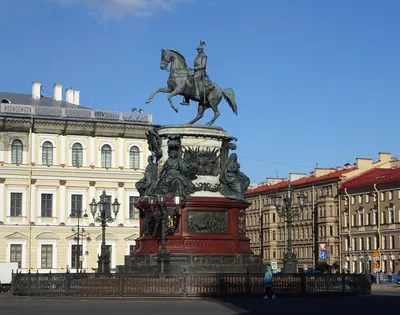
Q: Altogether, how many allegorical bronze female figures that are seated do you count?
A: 3